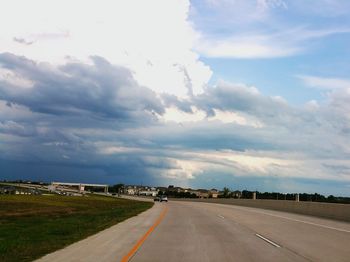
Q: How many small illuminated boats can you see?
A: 0